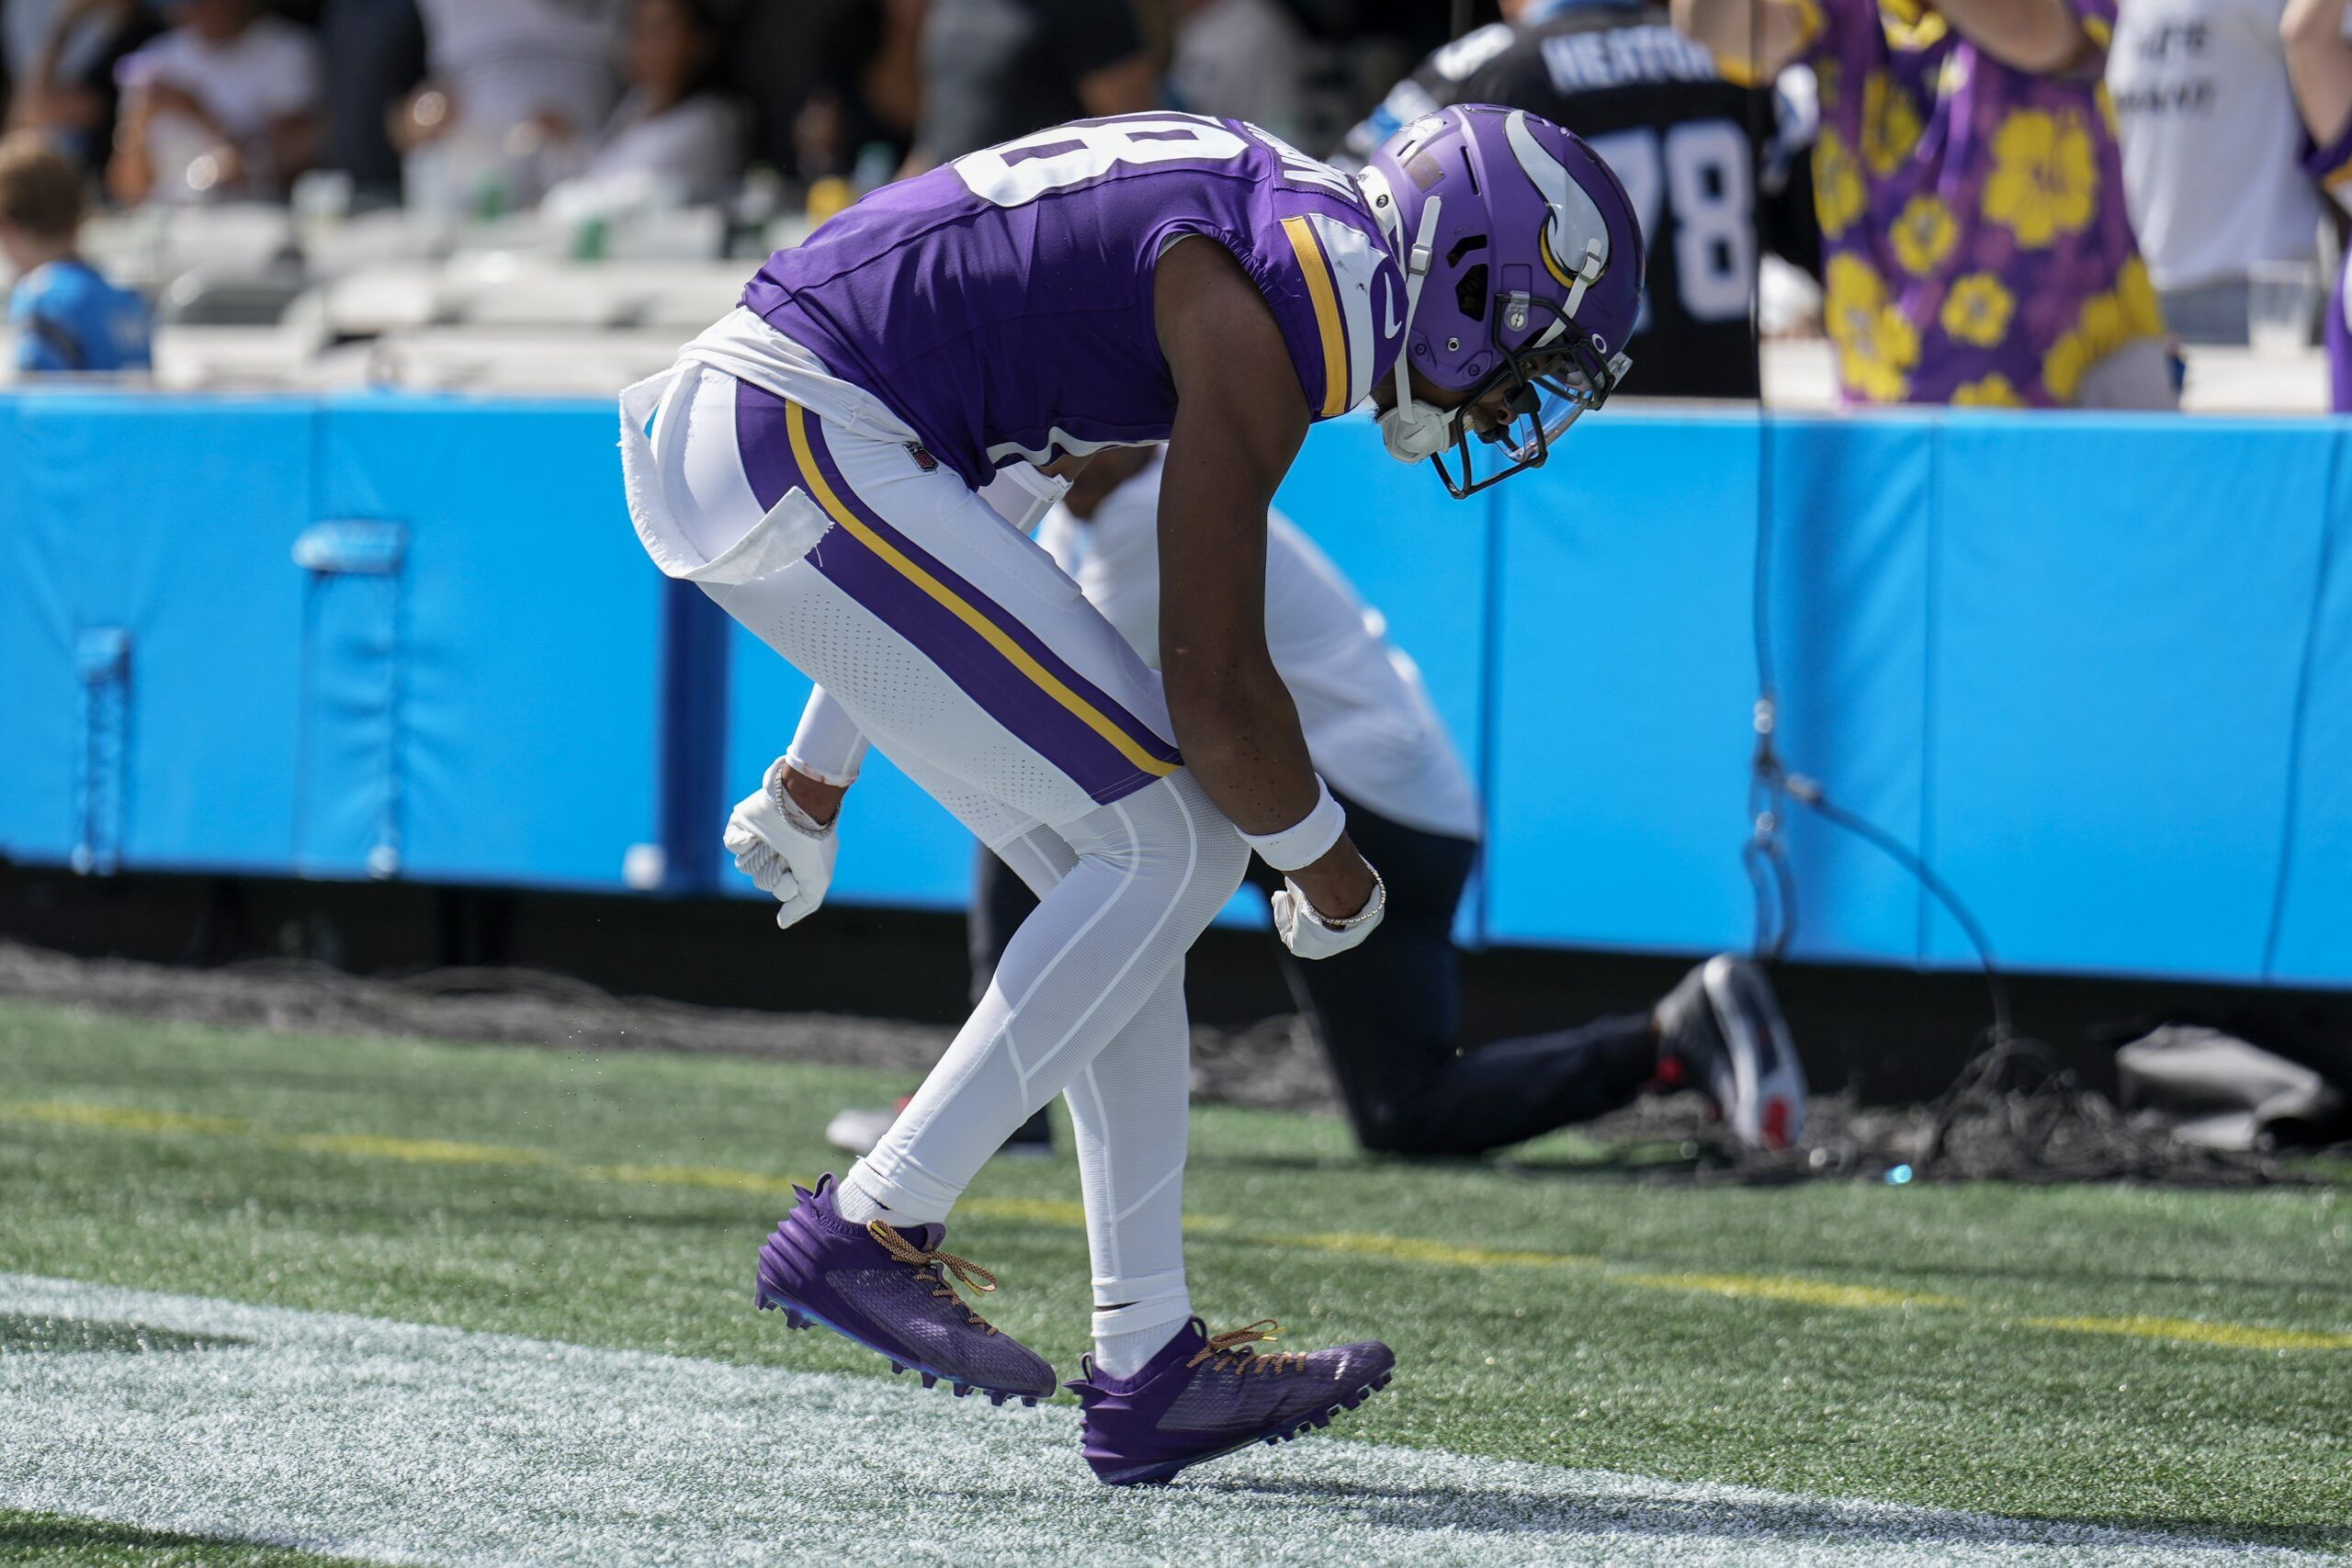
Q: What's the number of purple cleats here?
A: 2